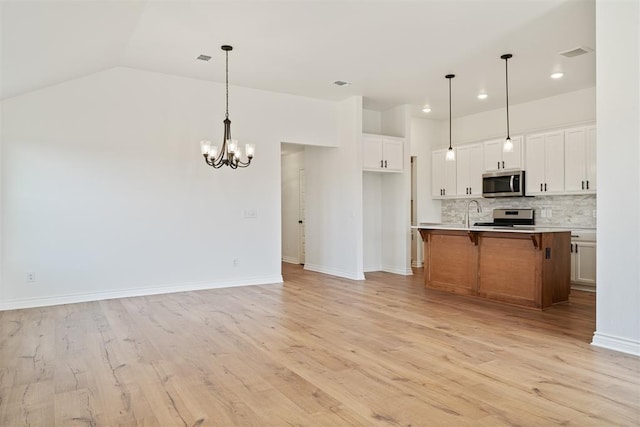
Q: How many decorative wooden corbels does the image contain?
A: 3